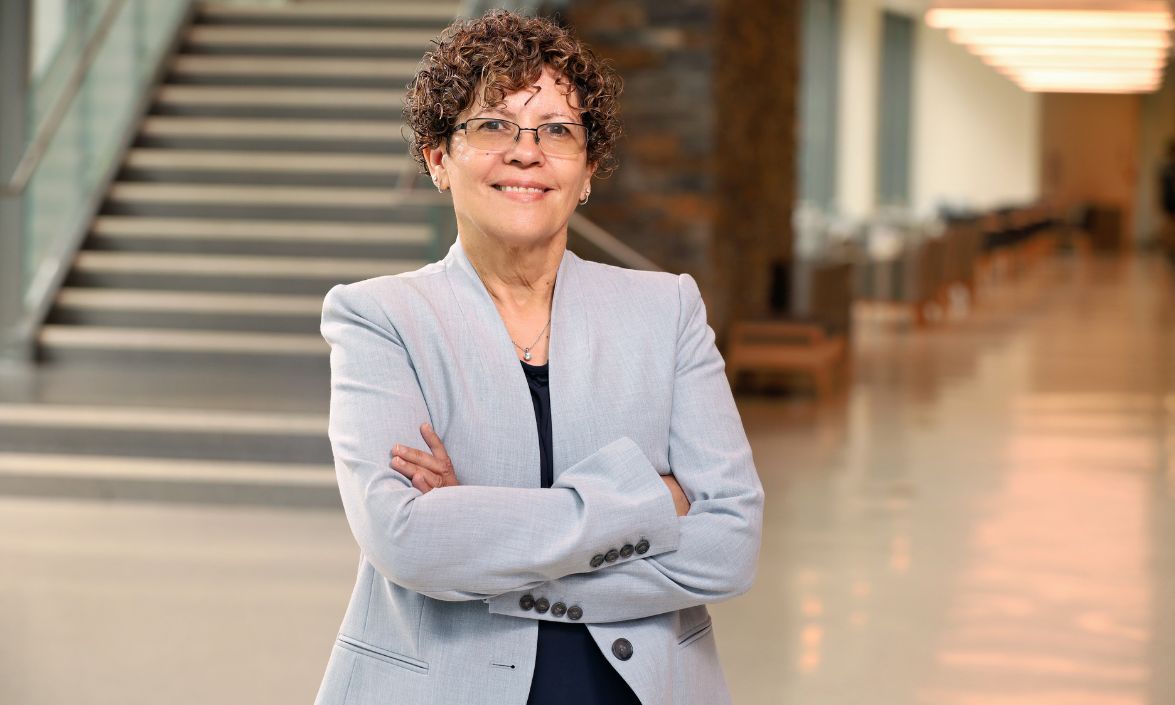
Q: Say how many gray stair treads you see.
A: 13